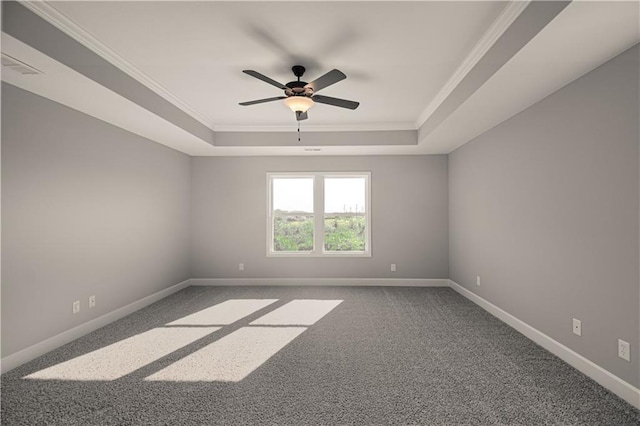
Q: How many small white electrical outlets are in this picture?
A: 7